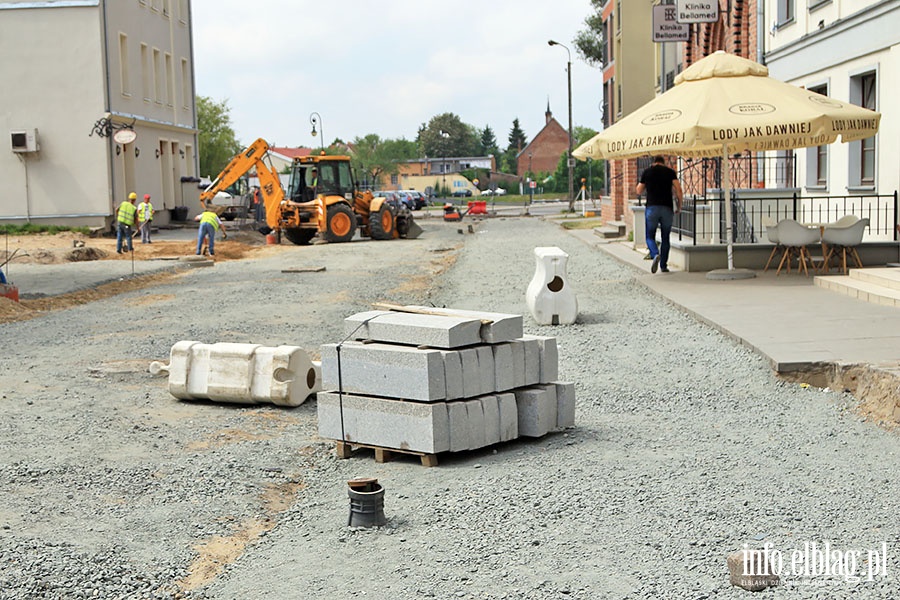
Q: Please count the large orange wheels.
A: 2